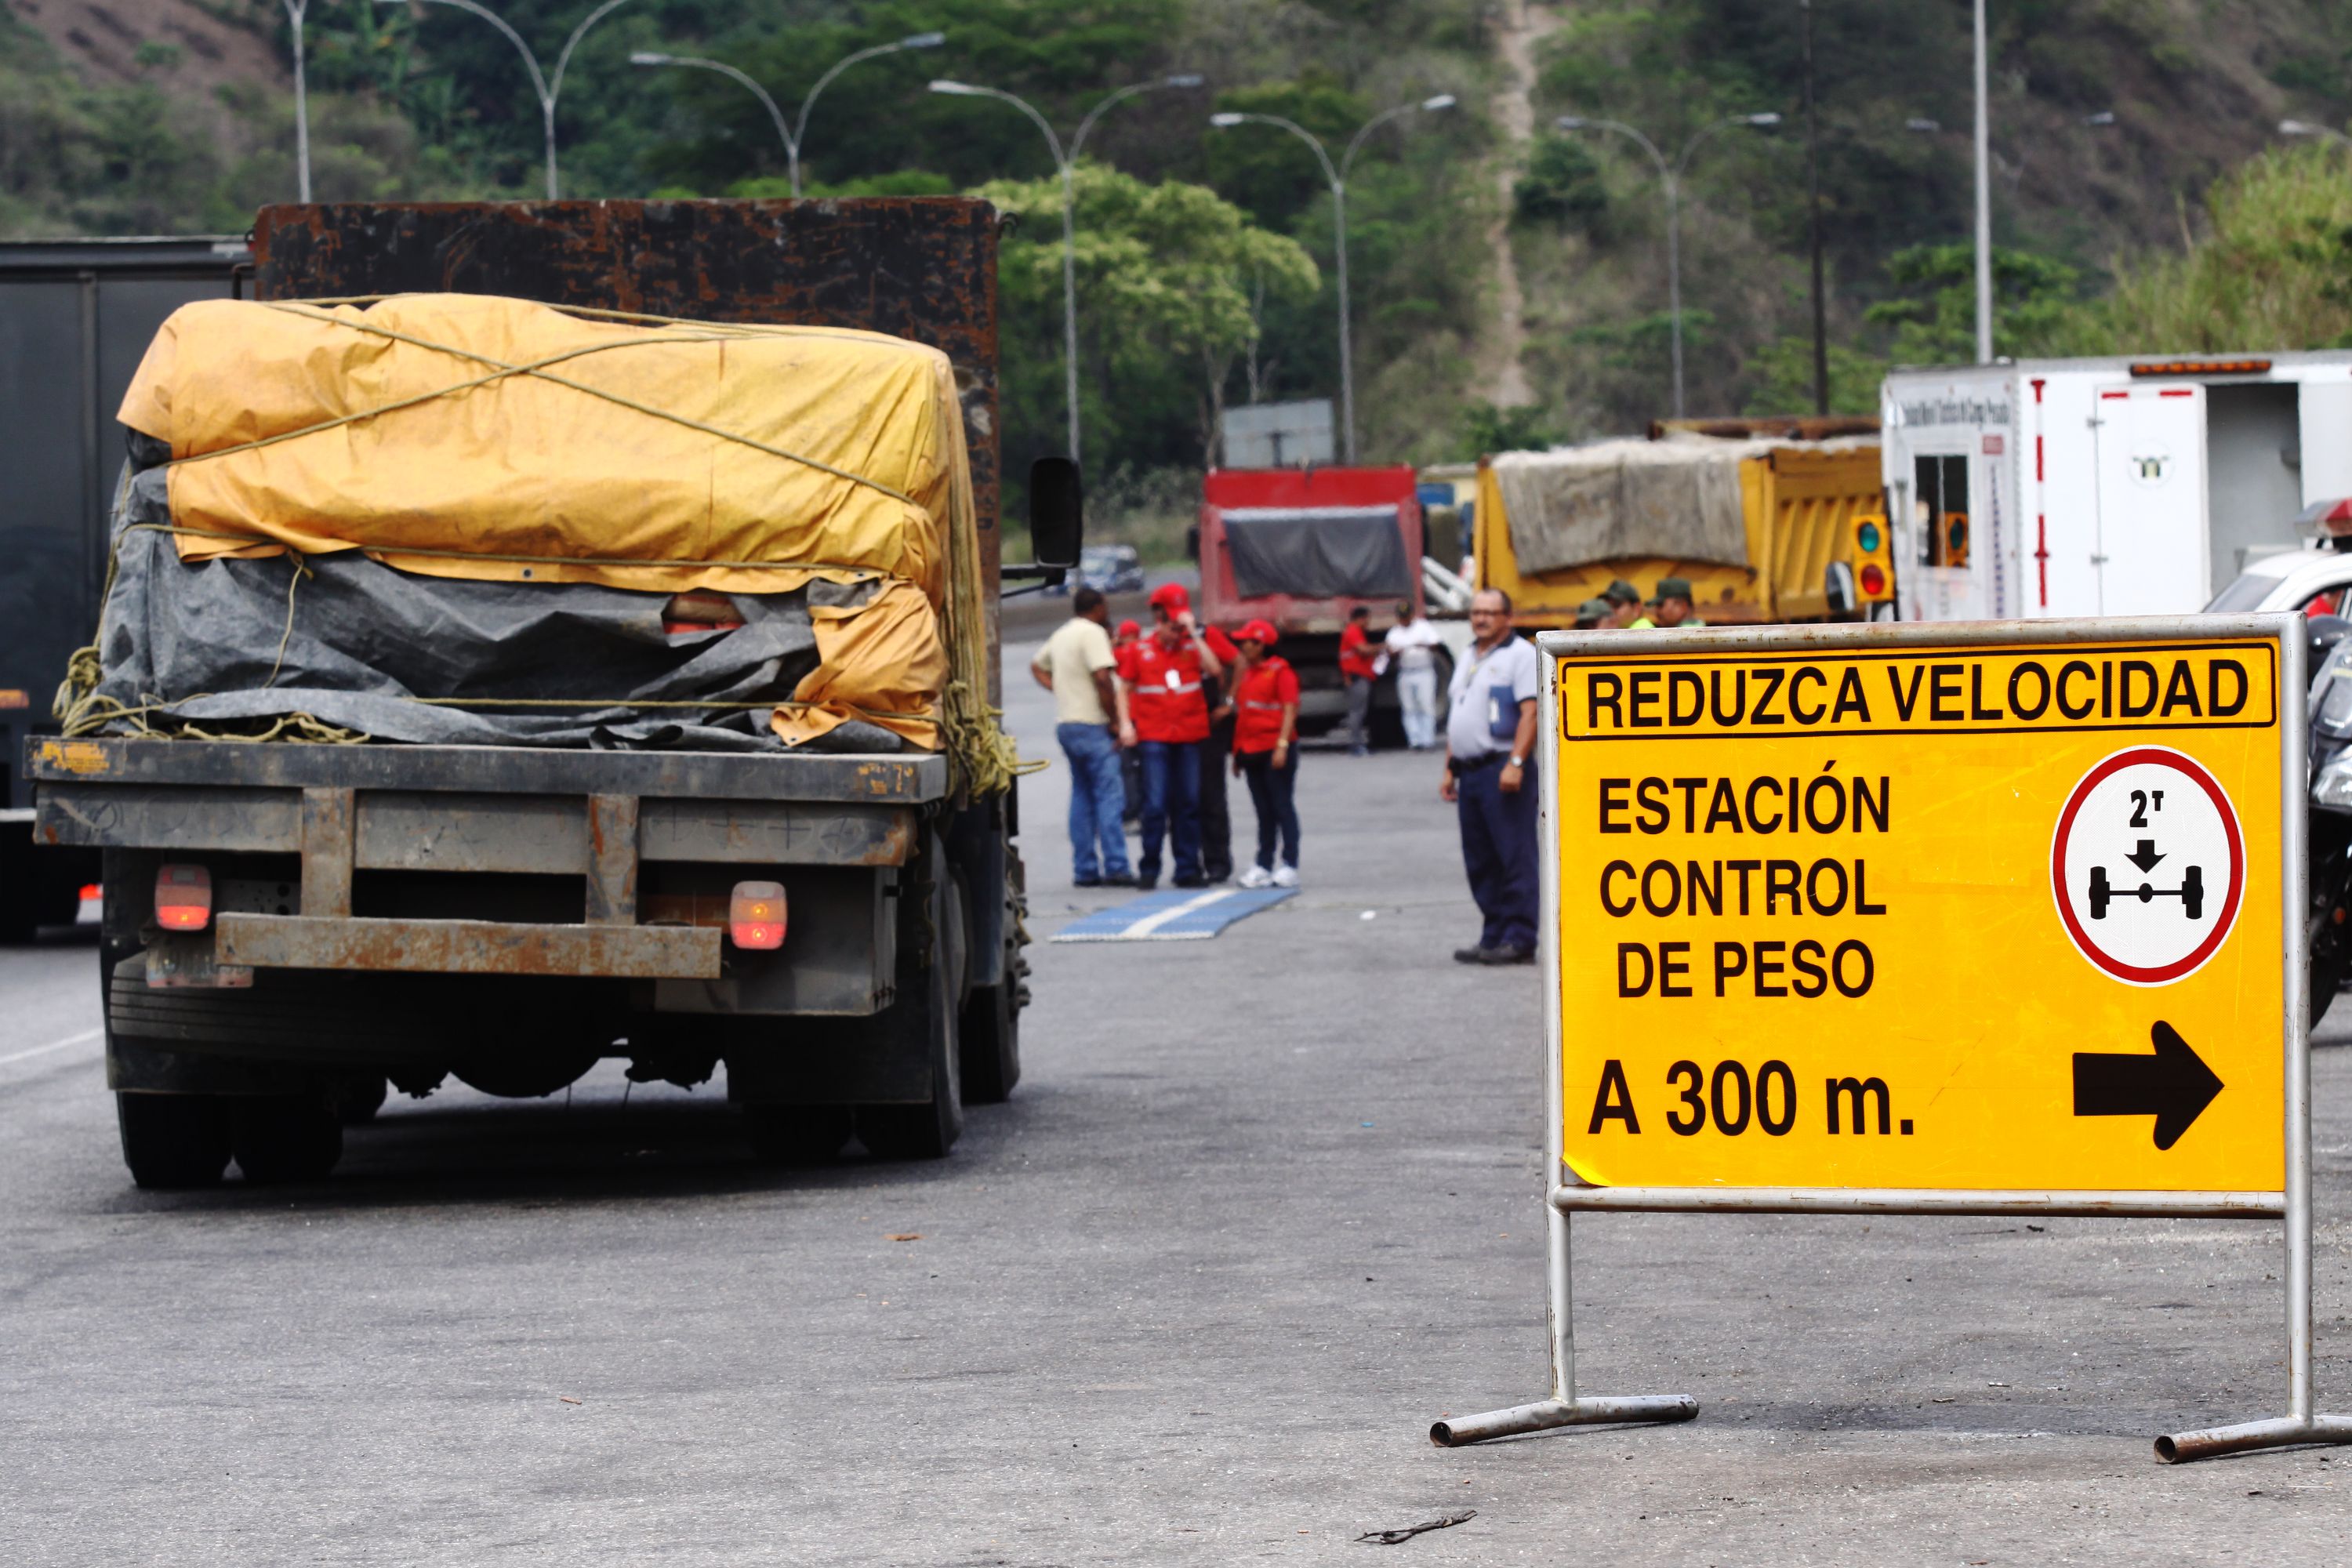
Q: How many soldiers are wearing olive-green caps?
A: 3